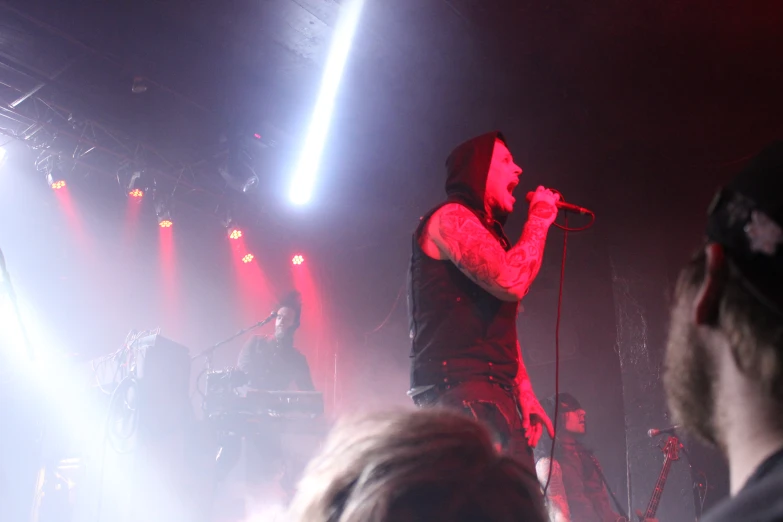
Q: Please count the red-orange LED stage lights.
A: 6